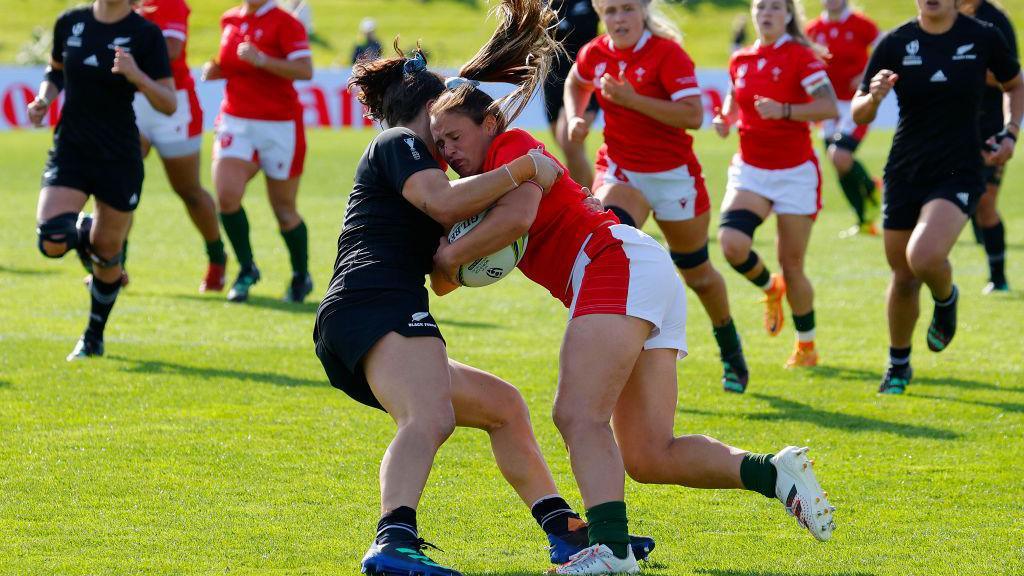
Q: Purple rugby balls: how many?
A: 0